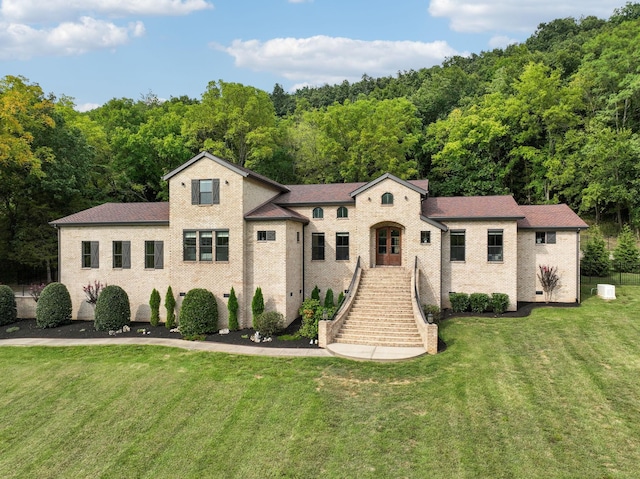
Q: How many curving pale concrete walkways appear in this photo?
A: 1